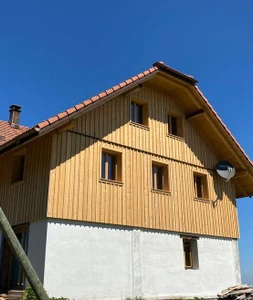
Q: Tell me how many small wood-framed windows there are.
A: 7